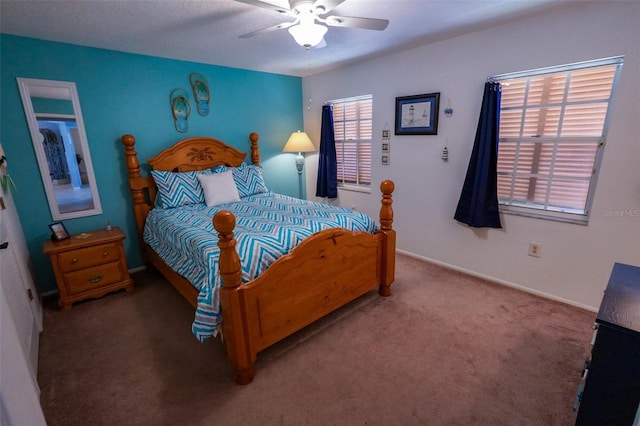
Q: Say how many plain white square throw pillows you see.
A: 1